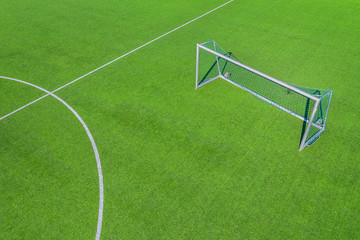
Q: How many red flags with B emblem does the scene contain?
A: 0